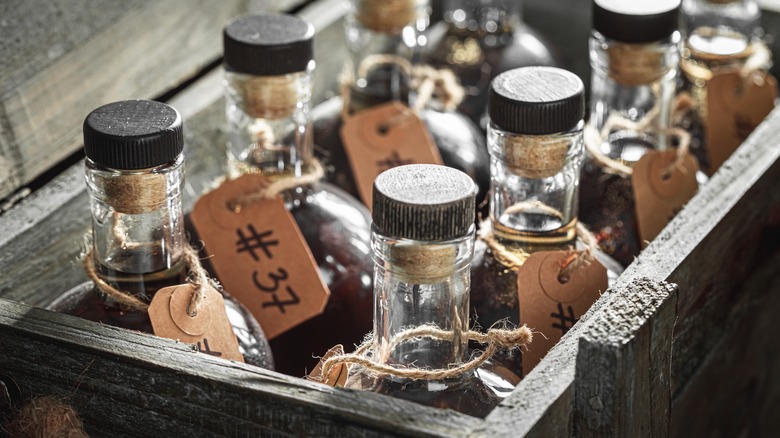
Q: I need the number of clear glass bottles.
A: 8